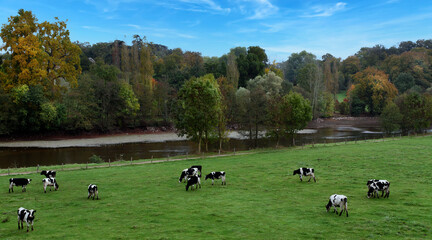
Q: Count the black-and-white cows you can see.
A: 13